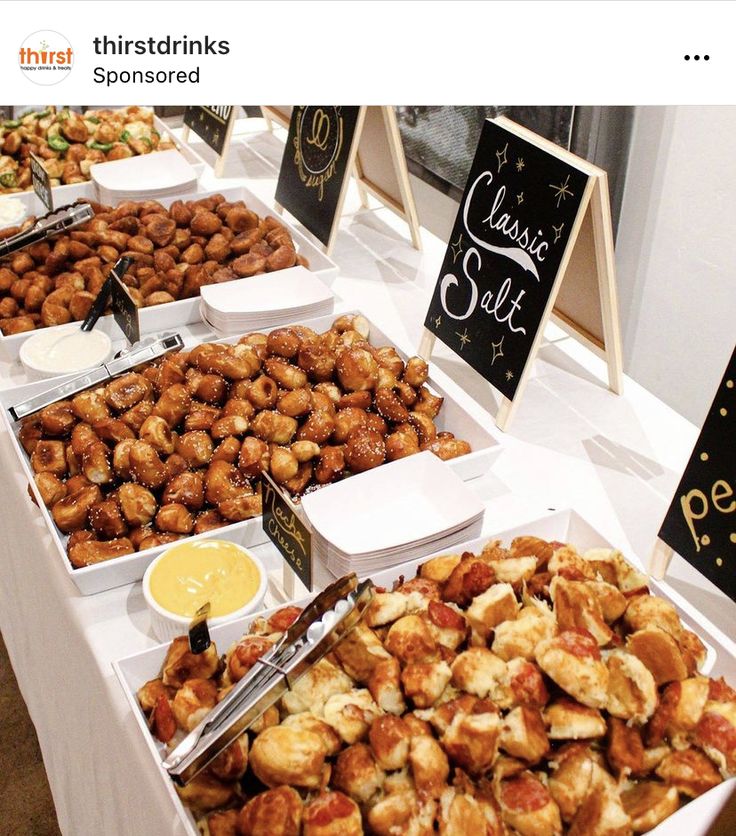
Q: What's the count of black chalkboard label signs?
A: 7